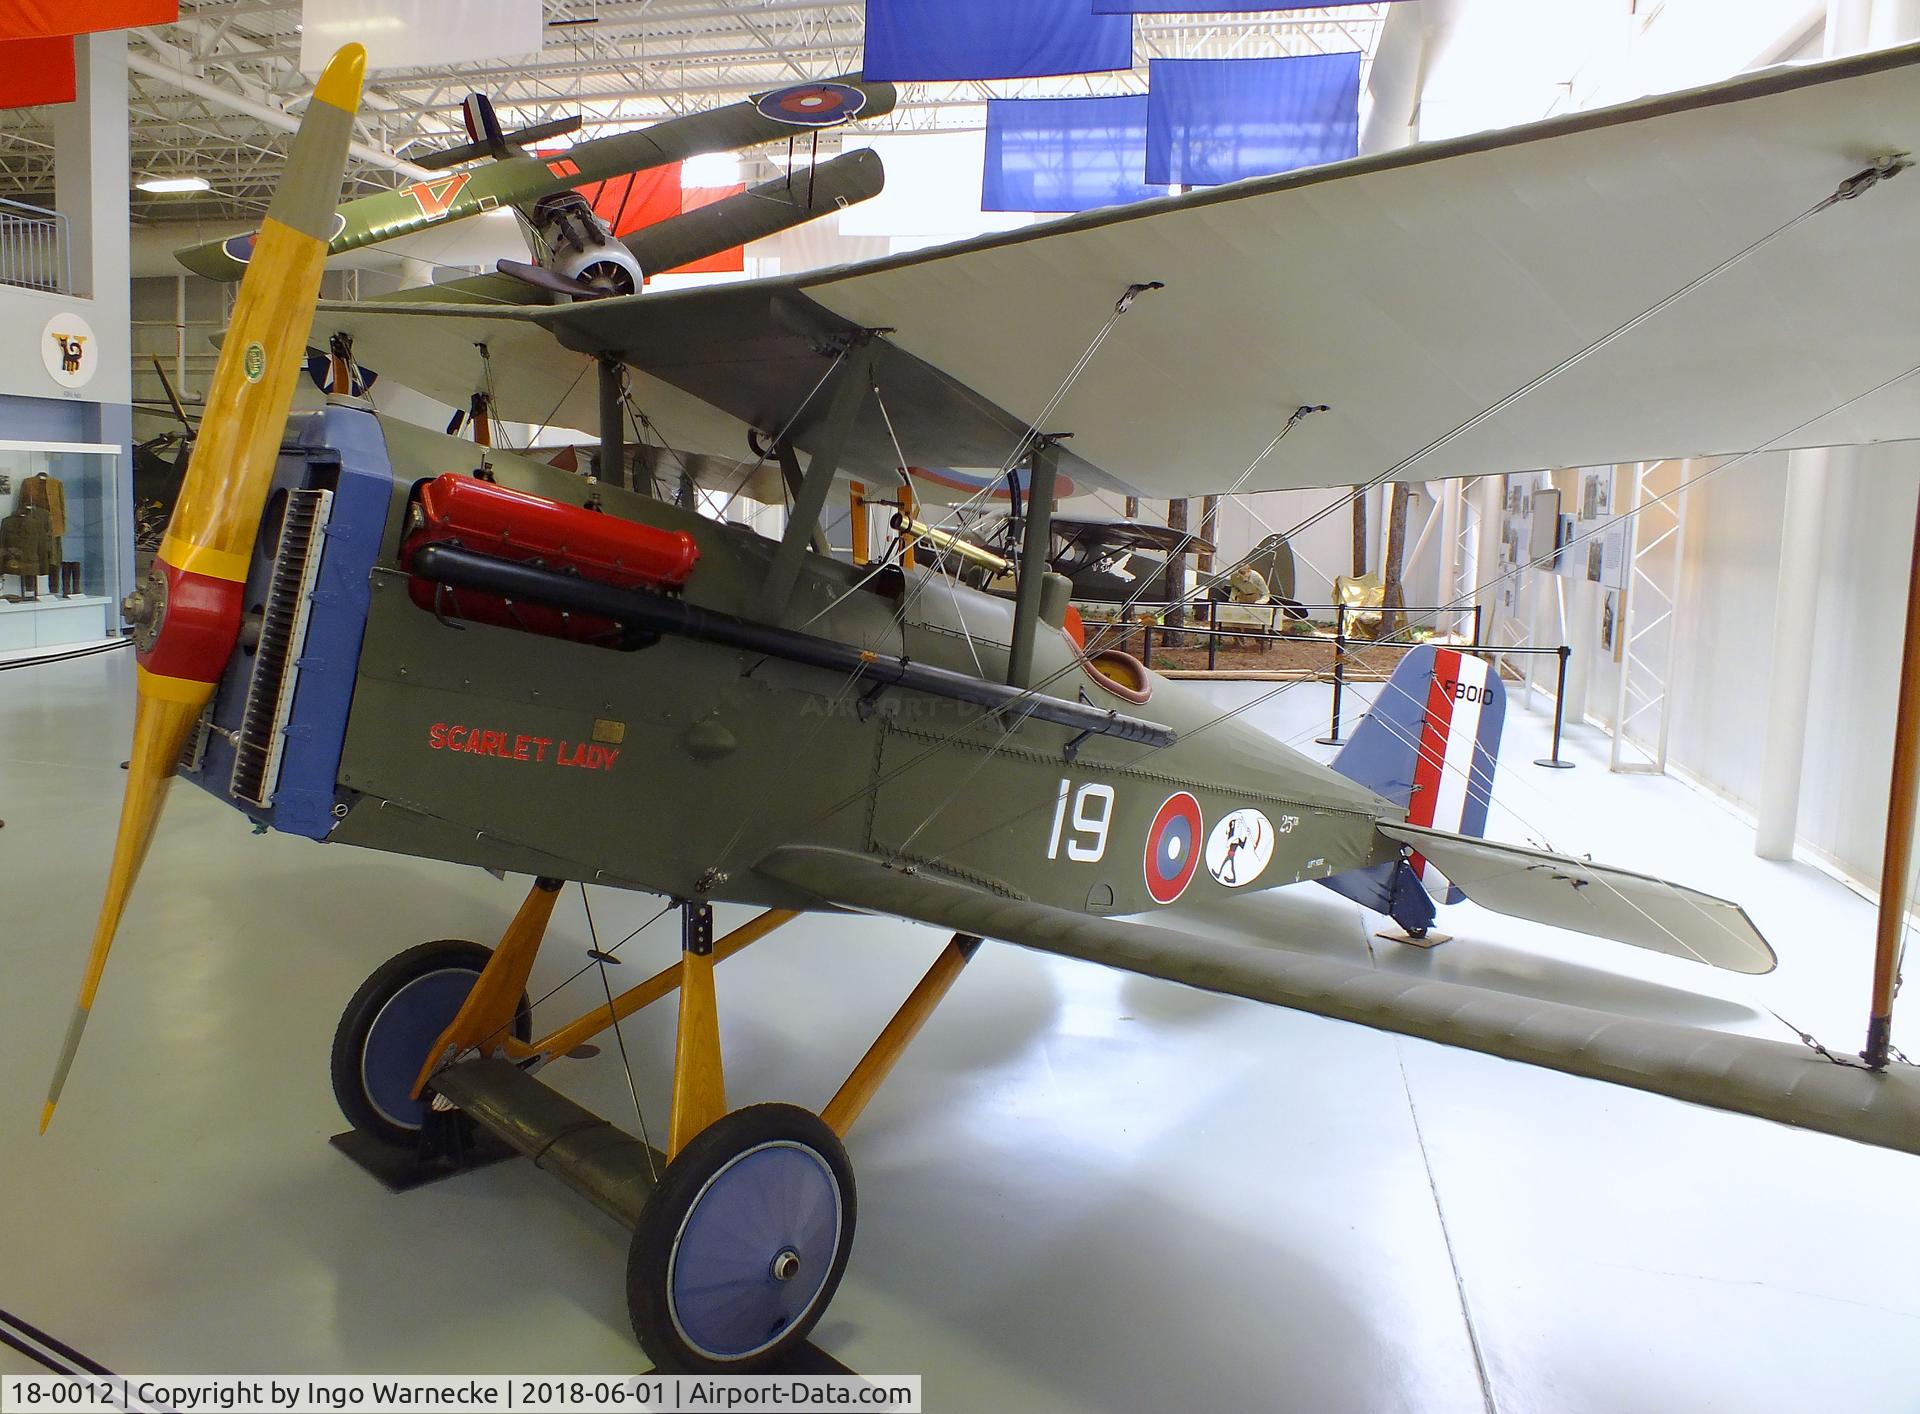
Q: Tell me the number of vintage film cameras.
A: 0